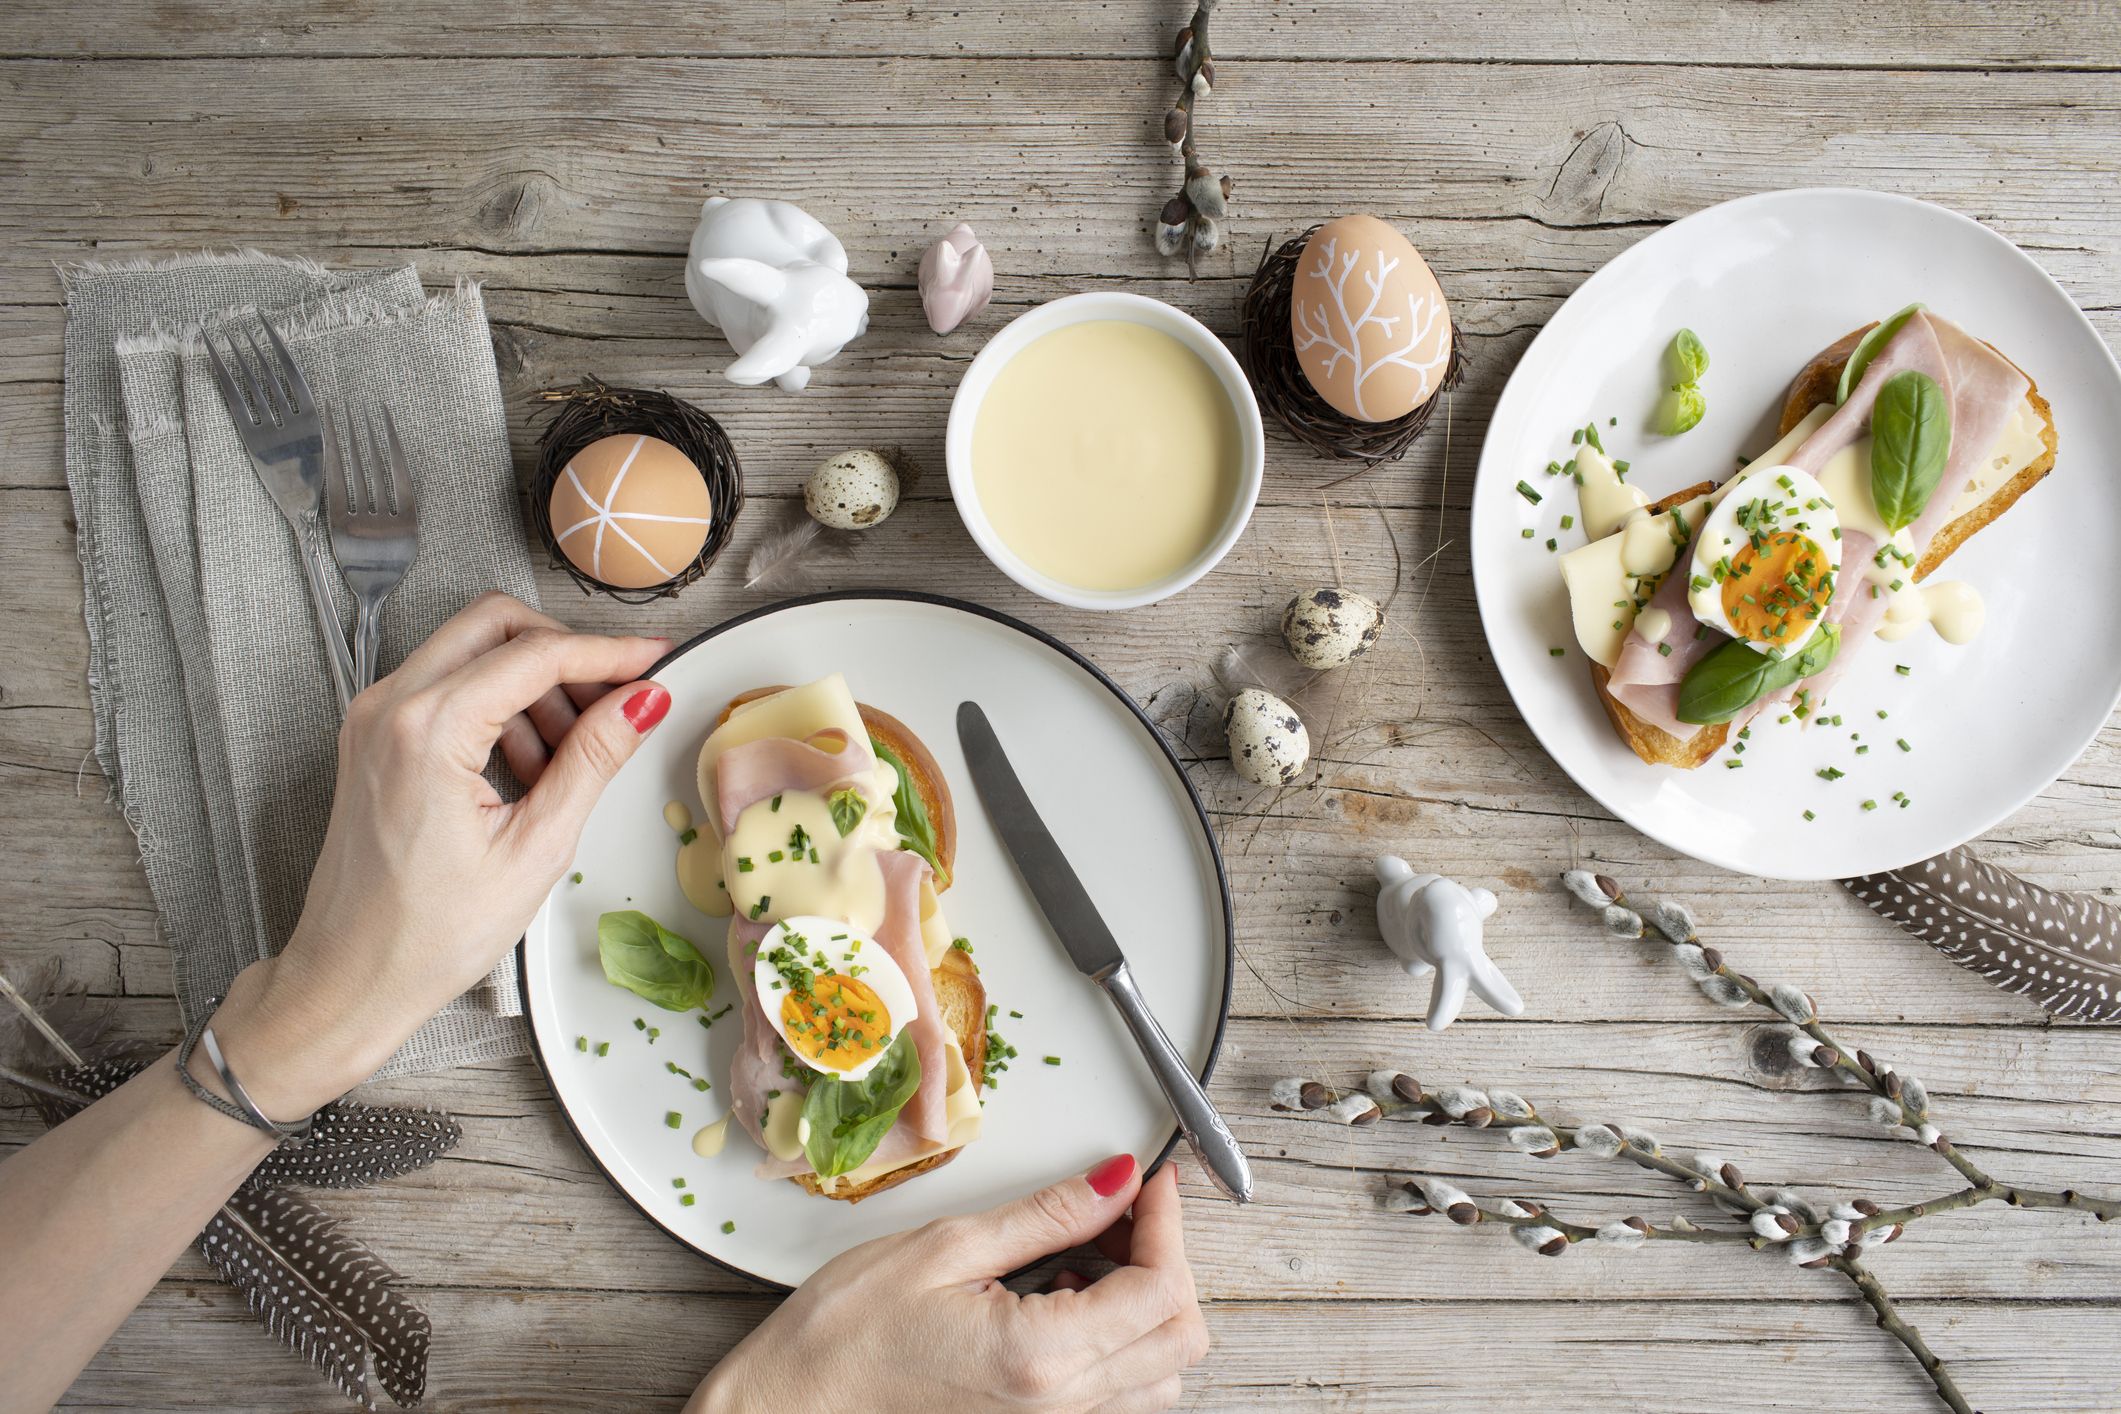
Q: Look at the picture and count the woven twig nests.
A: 2